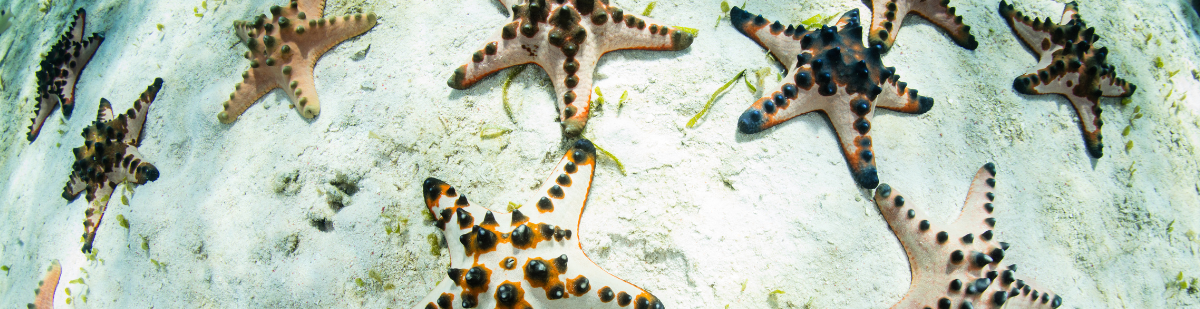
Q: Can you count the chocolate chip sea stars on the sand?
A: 10